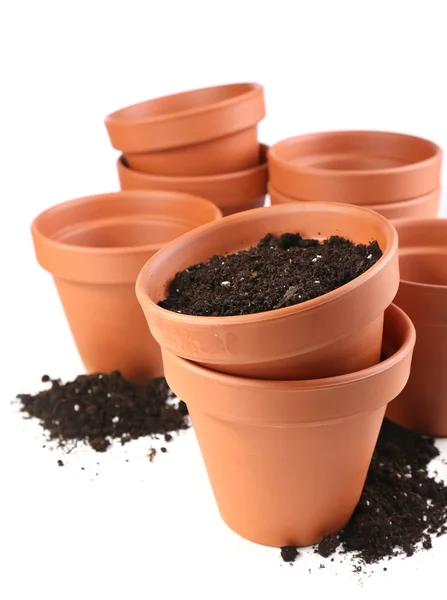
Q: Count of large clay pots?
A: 8